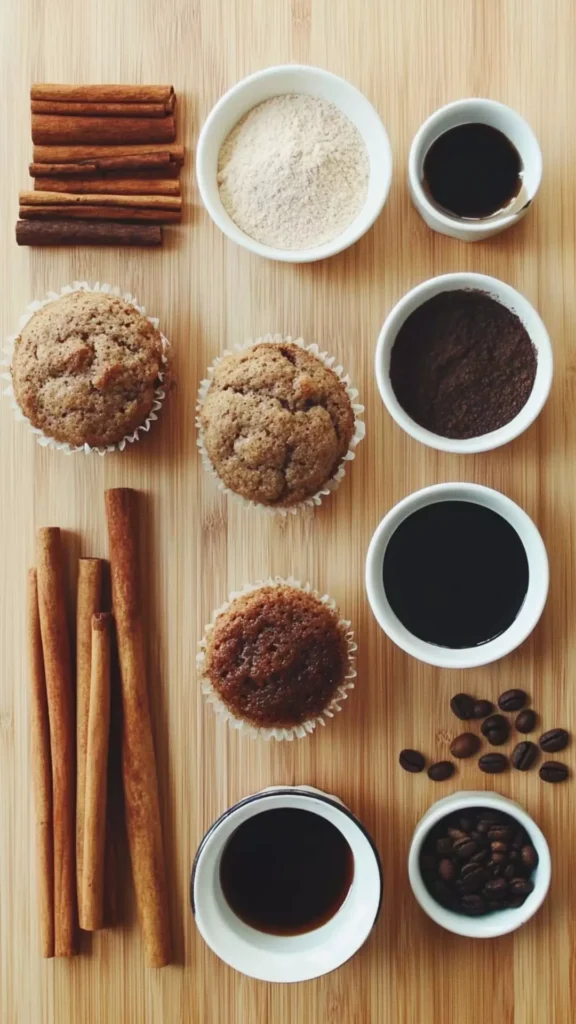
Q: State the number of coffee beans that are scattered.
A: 13